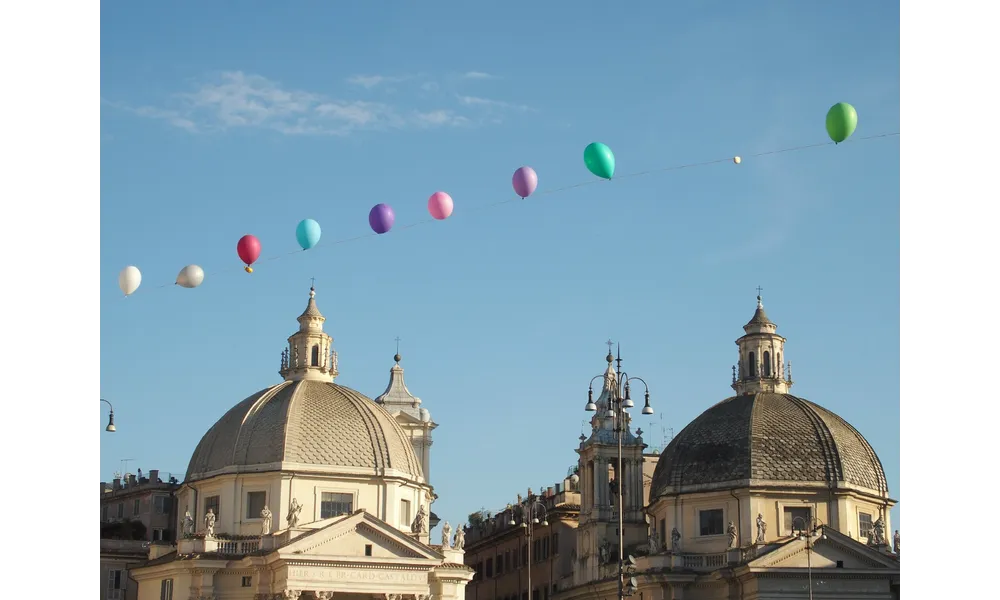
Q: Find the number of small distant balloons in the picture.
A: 1